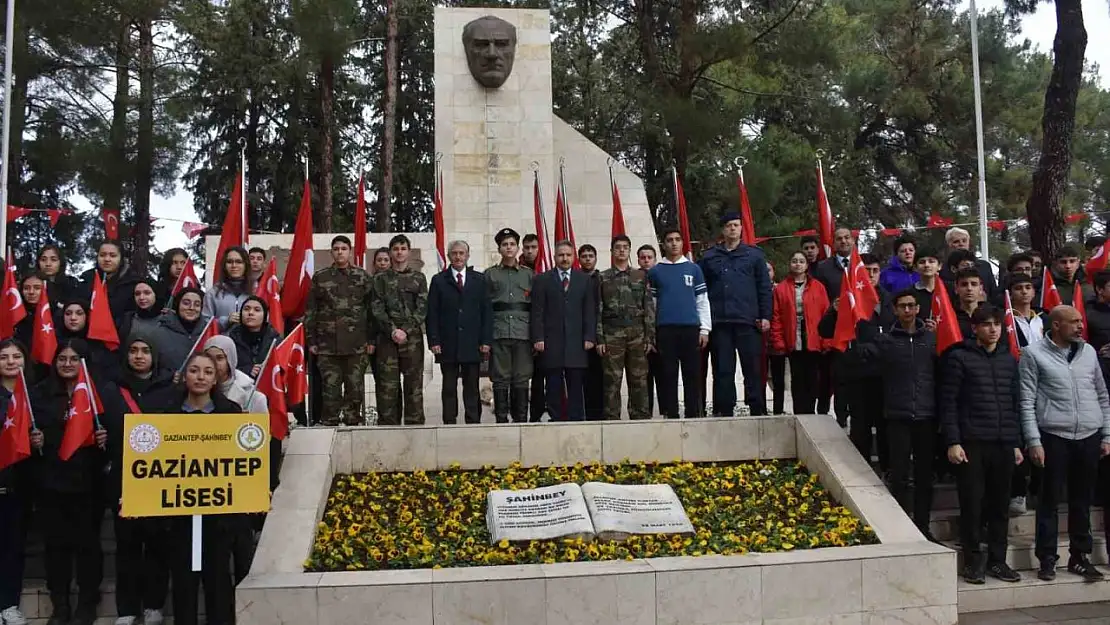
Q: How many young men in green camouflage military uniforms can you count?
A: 3